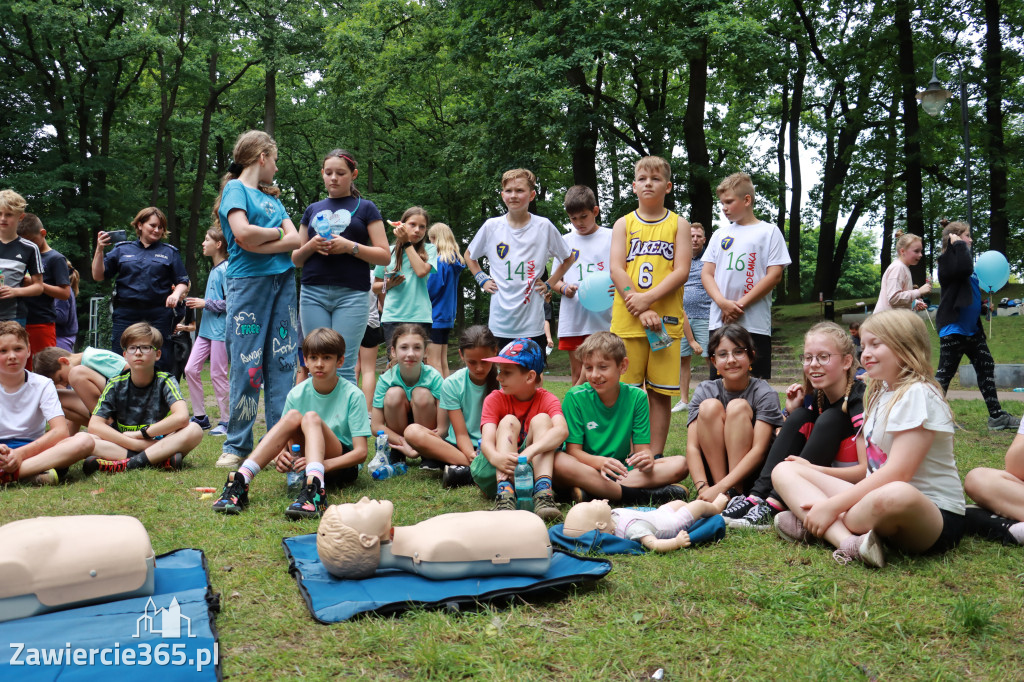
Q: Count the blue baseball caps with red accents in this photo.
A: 1